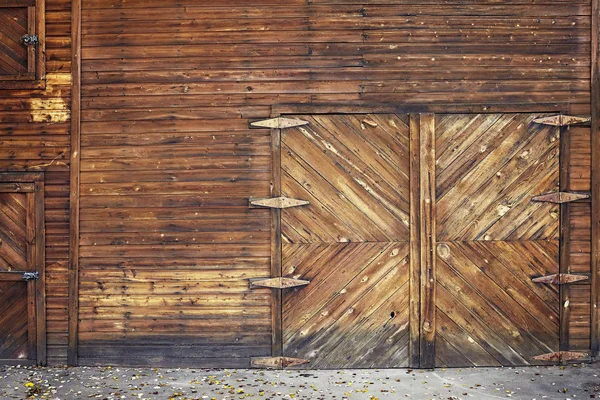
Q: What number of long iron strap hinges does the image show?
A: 8